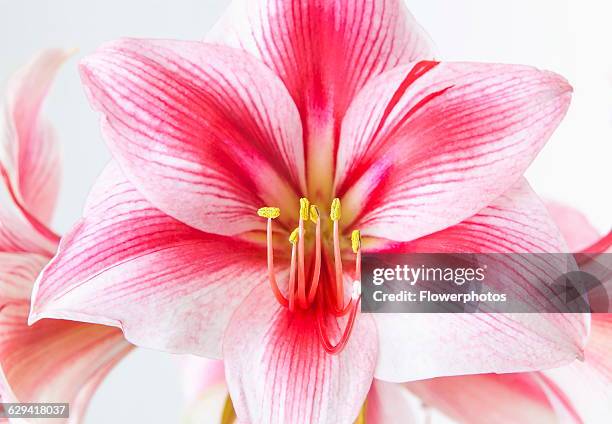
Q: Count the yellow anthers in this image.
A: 6